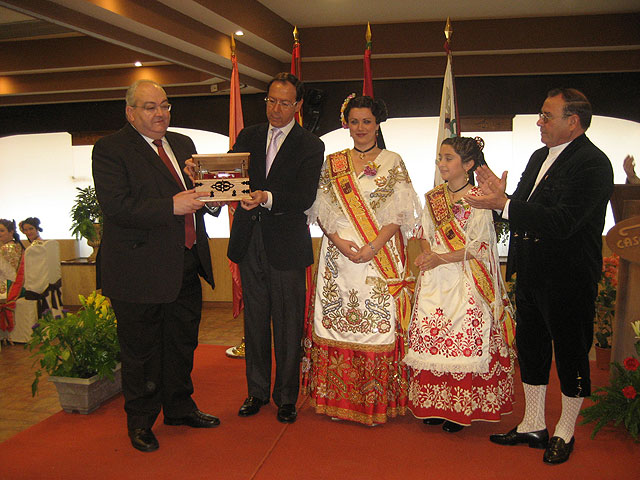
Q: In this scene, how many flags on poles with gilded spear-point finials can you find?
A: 4